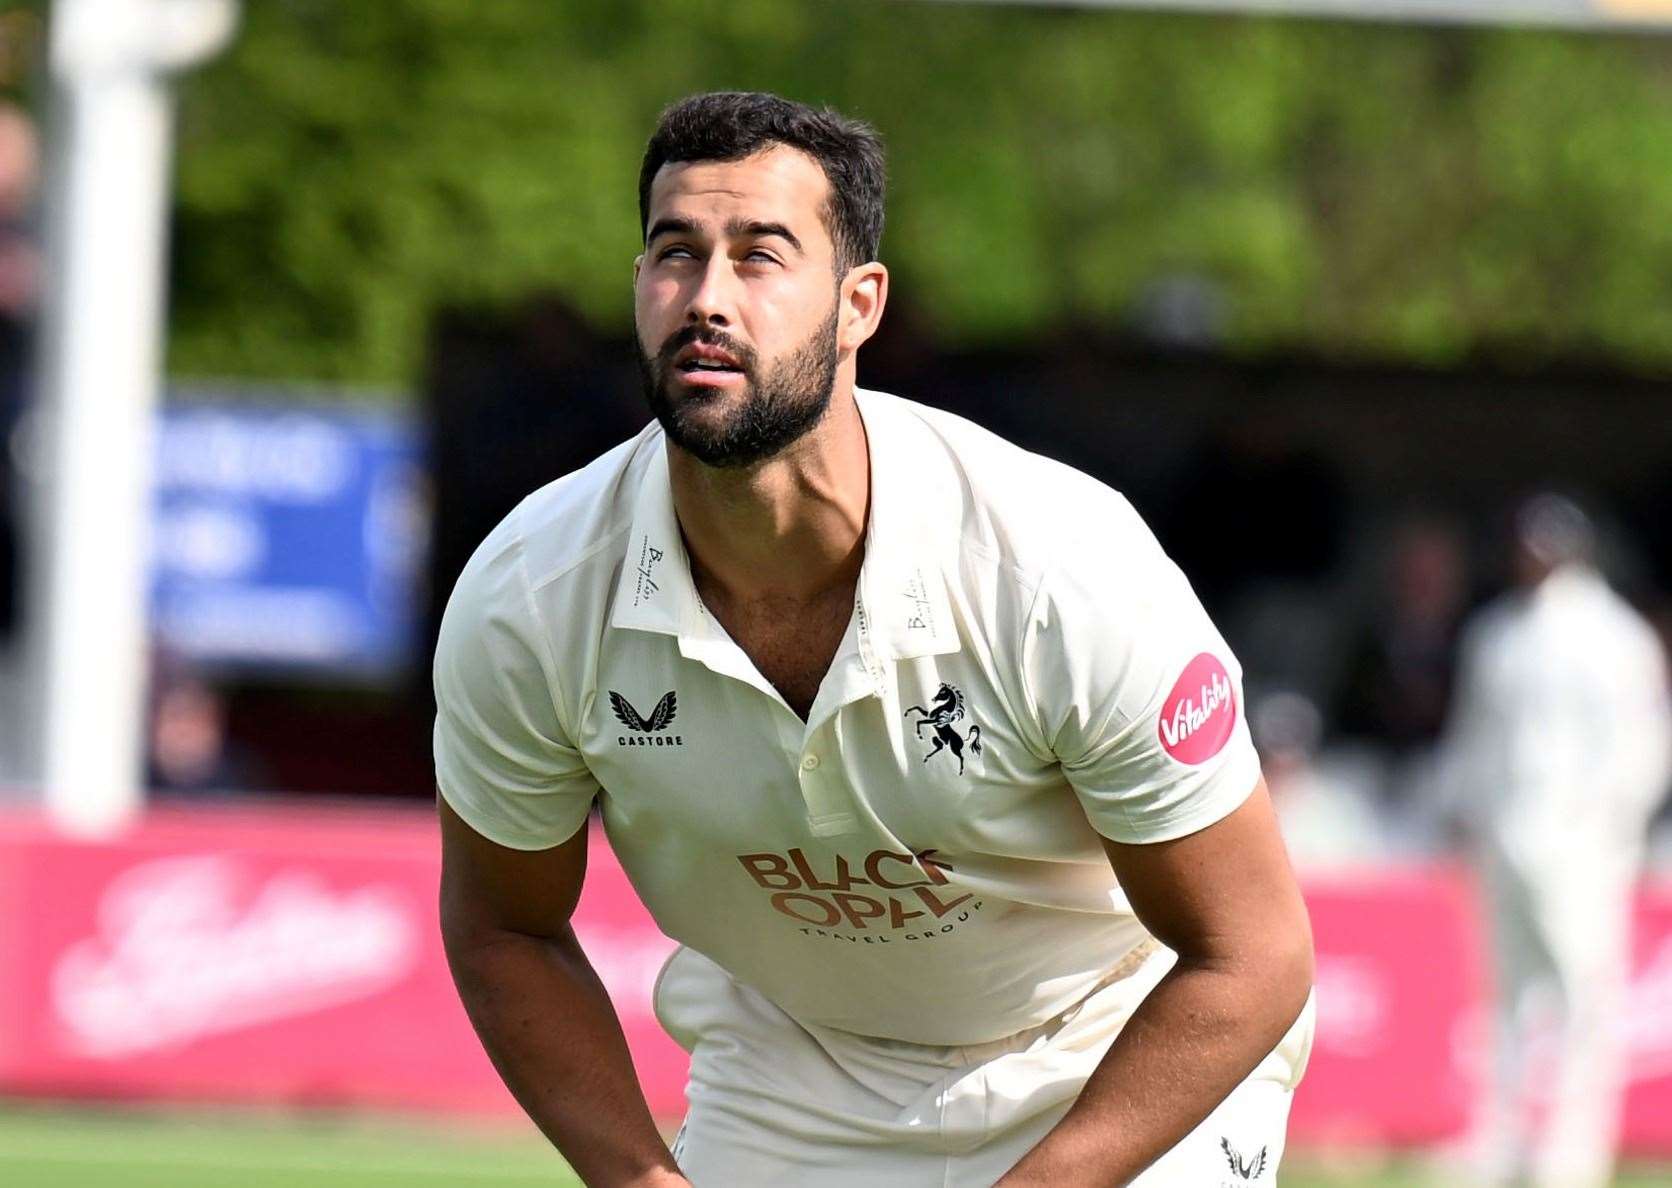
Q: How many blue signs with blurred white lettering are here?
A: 1